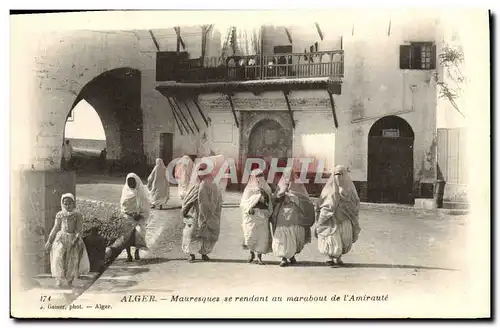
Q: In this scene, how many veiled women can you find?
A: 7